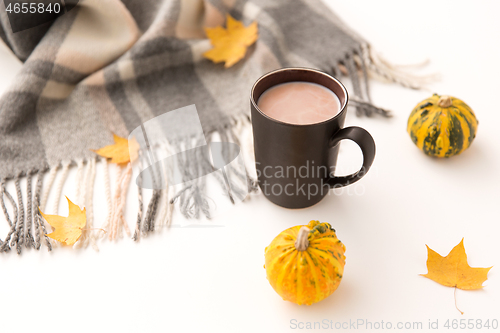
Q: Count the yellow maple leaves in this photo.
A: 4